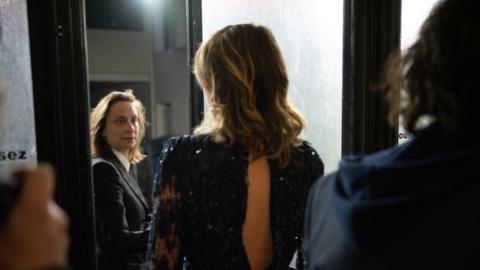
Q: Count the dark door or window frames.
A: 3